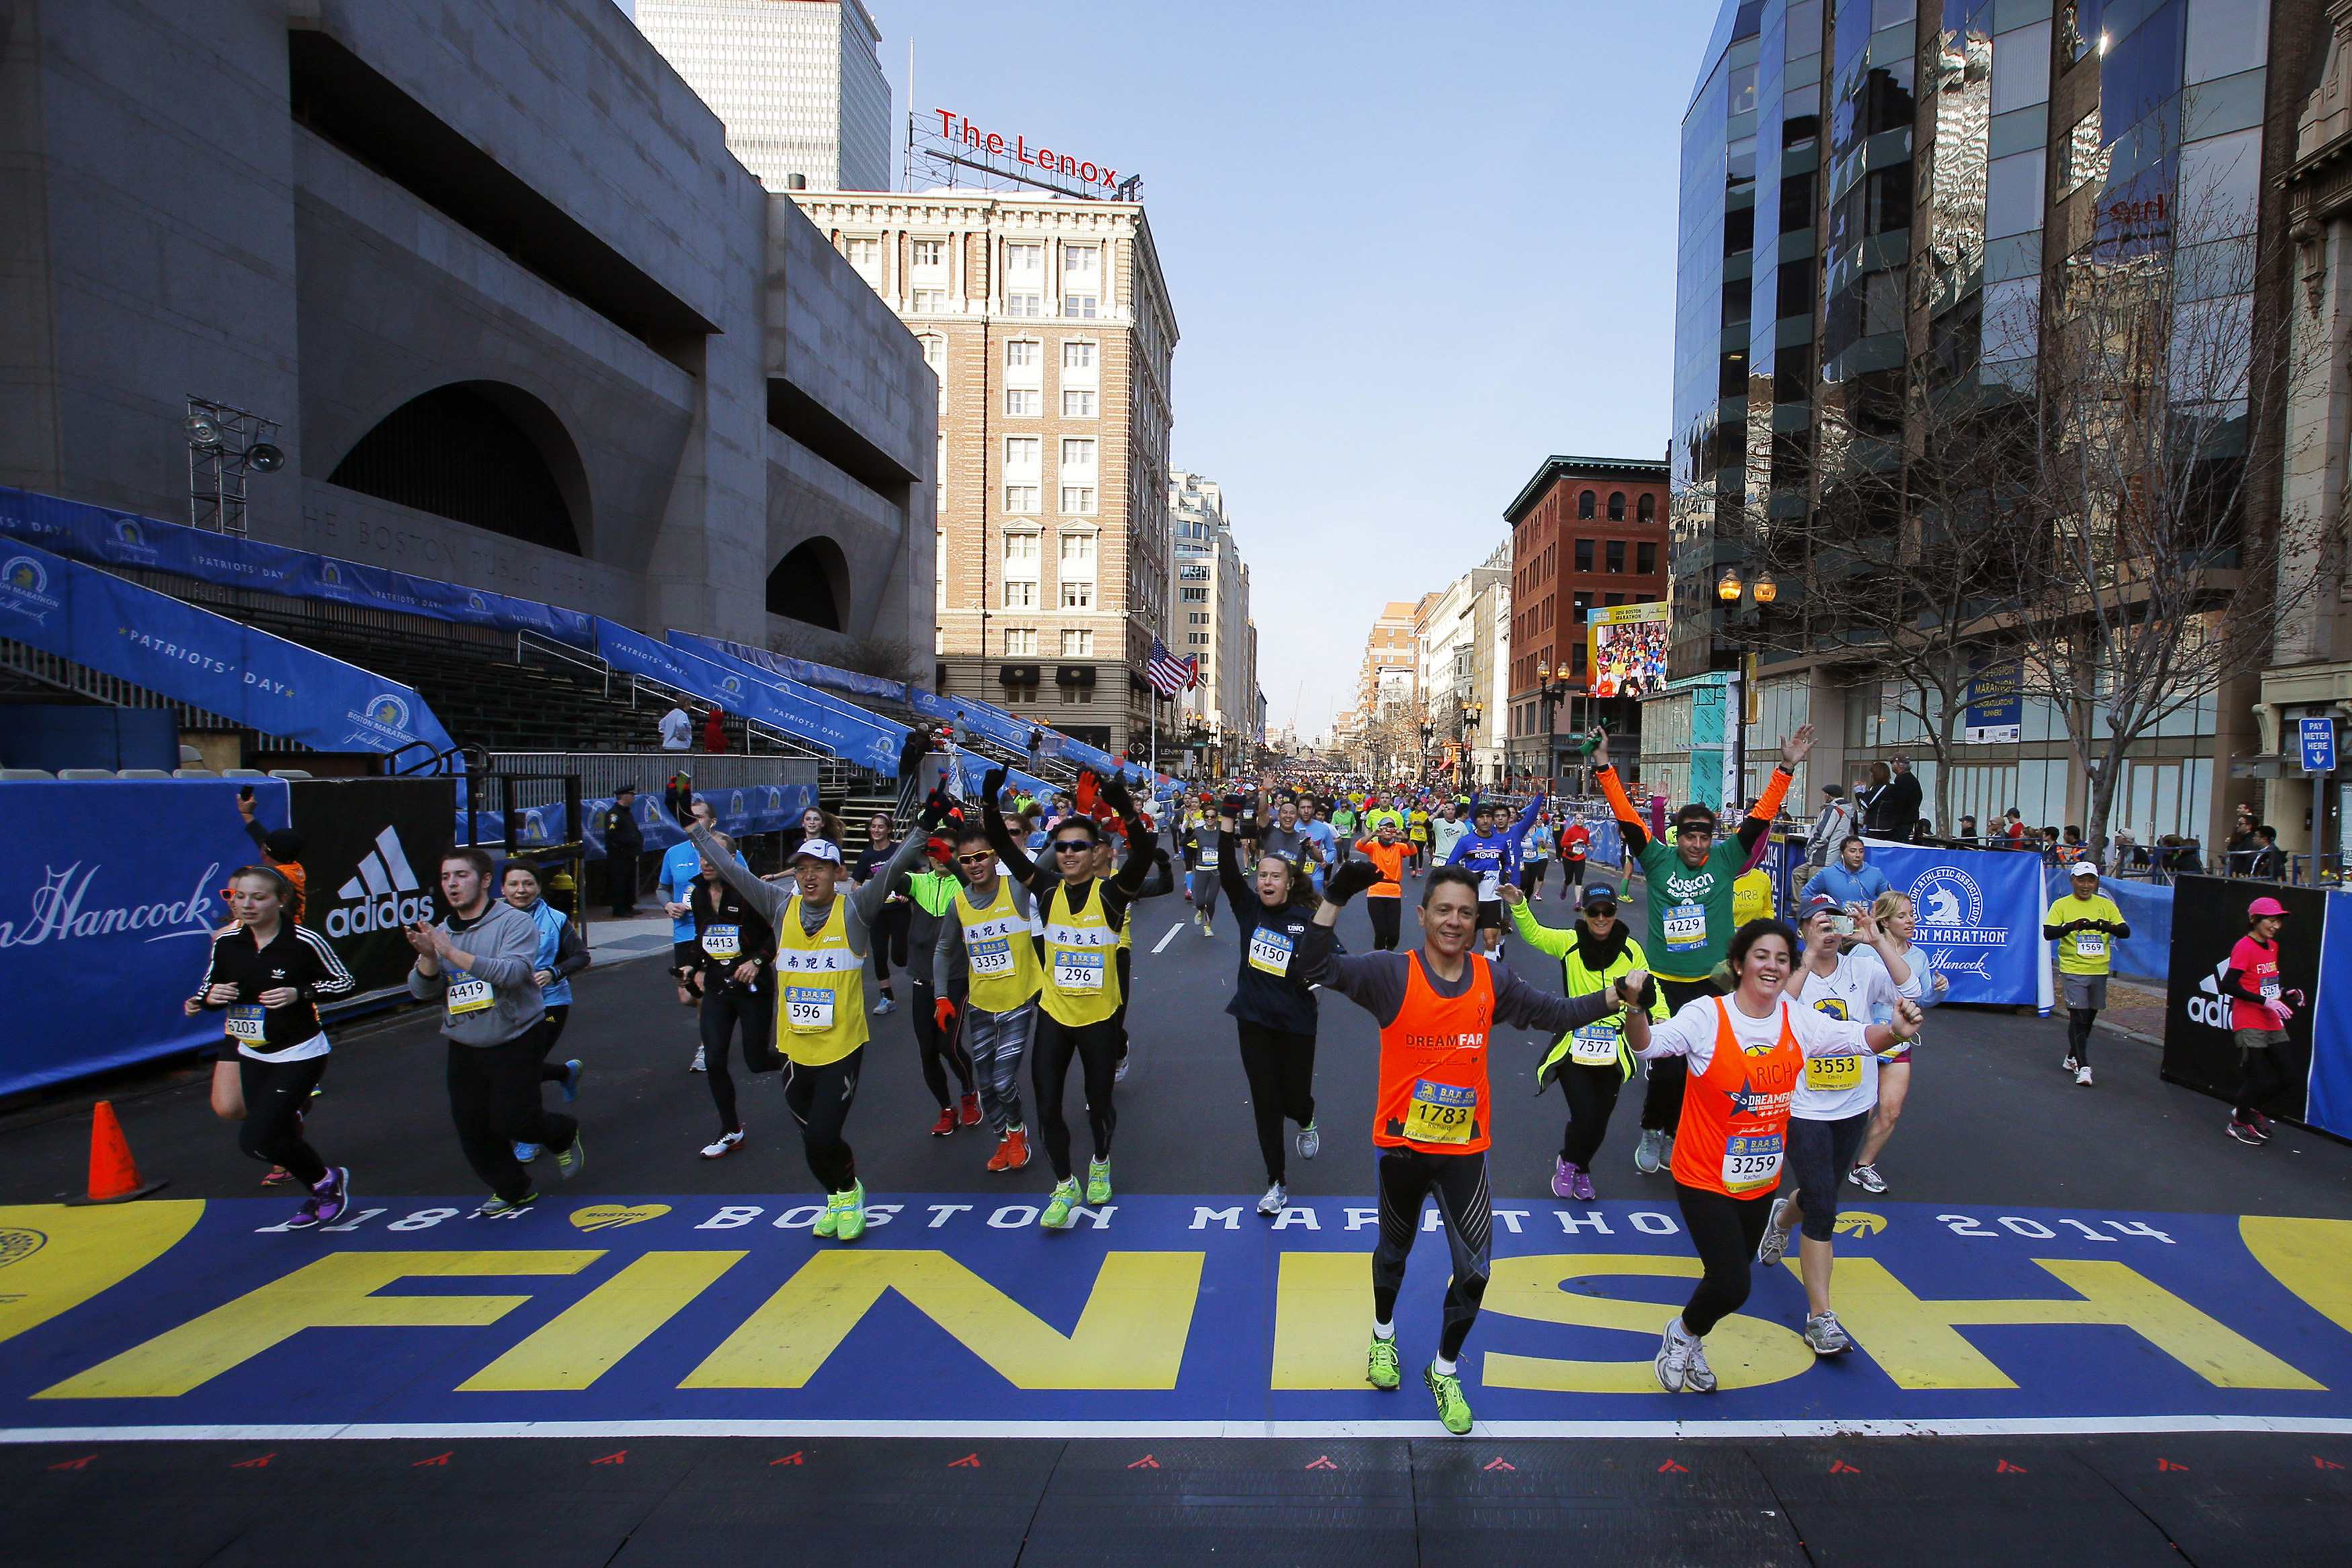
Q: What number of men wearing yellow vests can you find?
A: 3